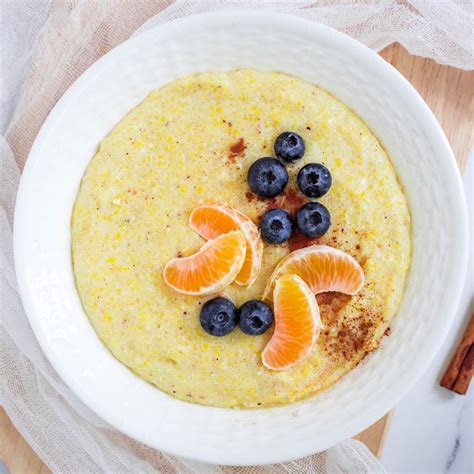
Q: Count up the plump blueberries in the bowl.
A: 7